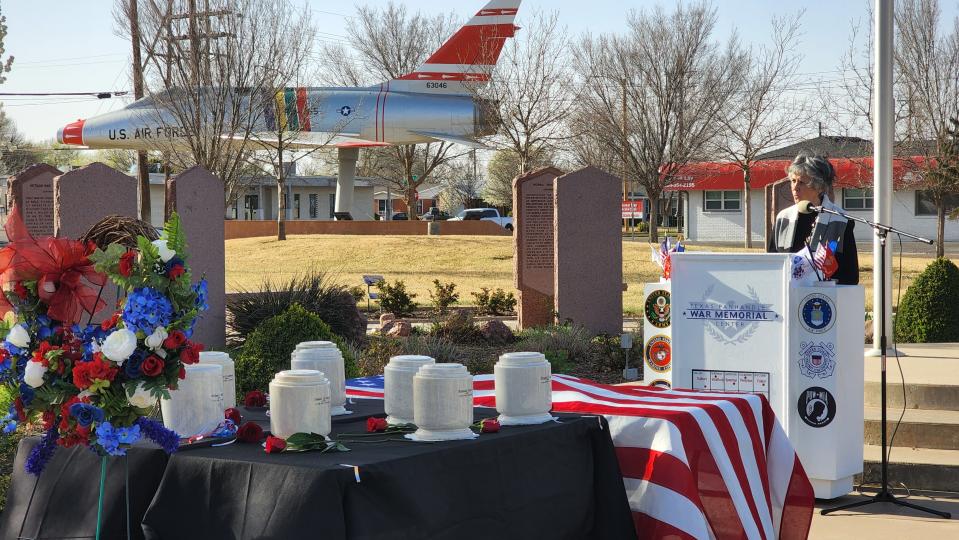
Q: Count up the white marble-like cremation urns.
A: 7